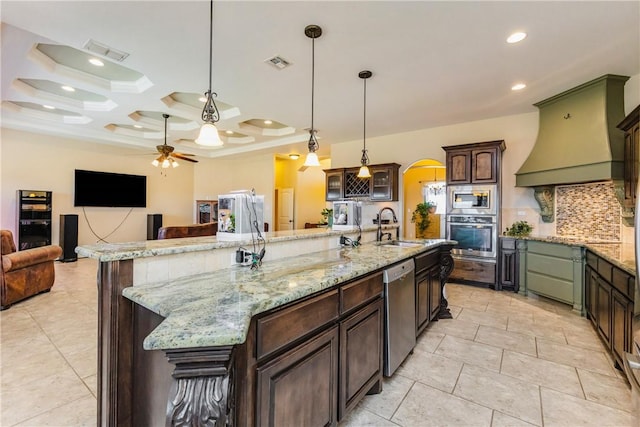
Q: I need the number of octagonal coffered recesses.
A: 9